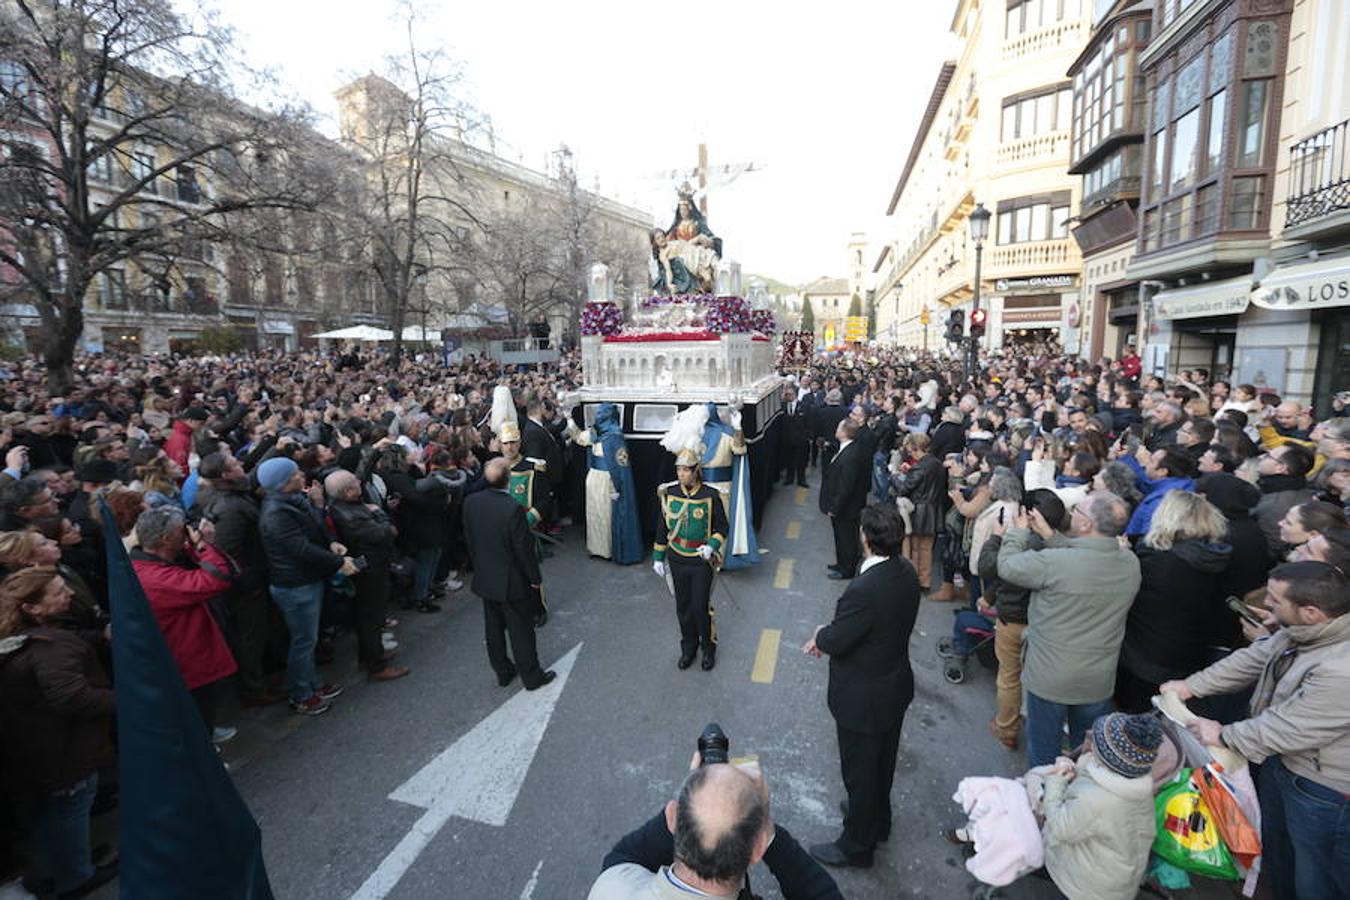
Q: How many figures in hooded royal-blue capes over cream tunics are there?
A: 2